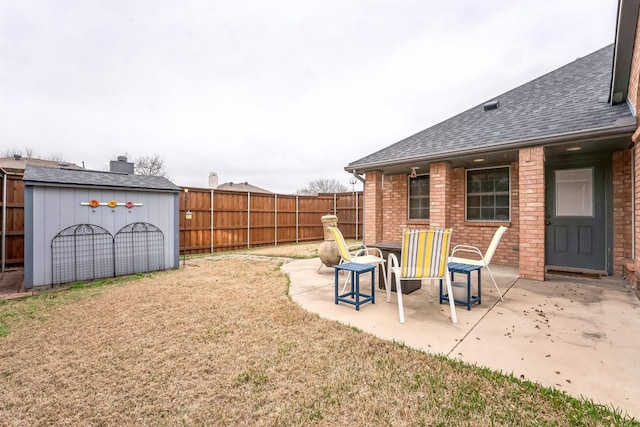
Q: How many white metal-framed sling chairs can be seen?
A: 3